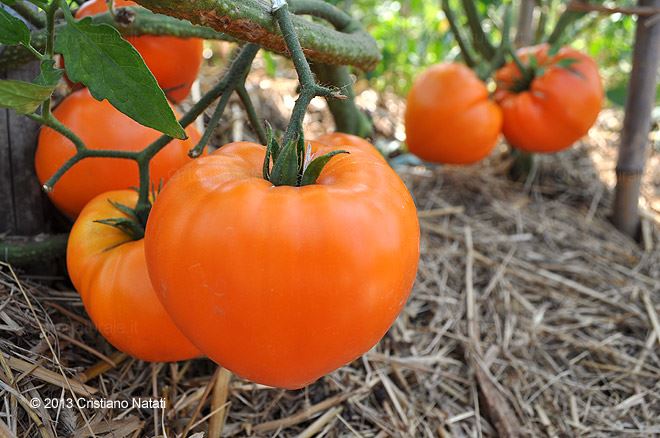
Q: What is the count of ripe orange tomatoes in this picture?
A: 6